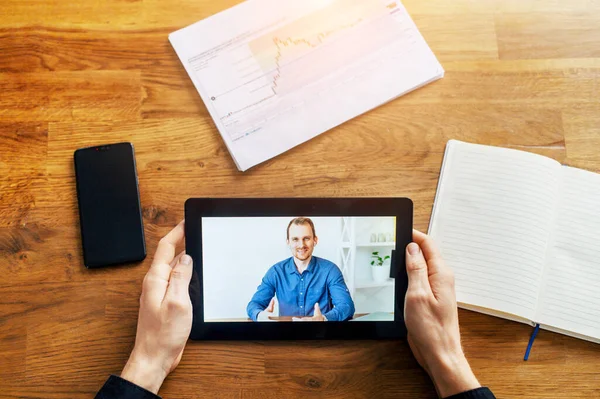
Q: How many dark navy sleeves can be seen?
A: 2